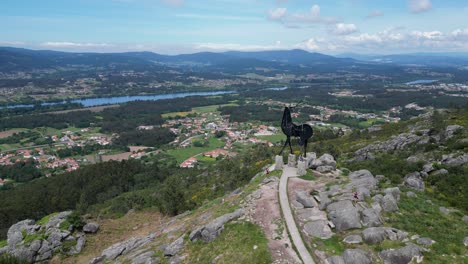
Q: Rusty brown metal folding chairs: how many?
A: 0